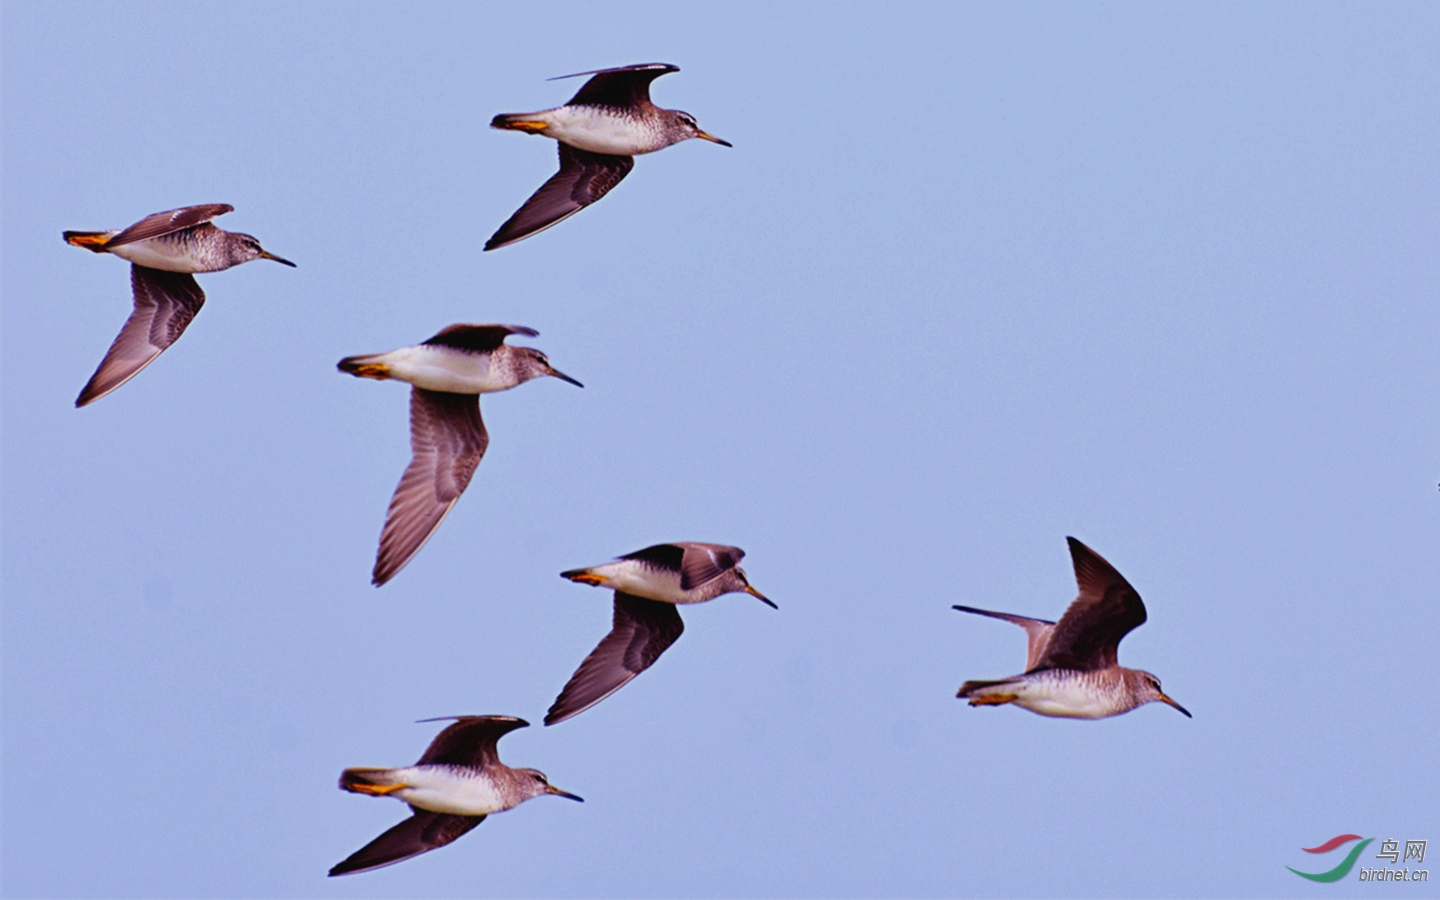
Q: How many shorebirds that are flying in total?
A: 6